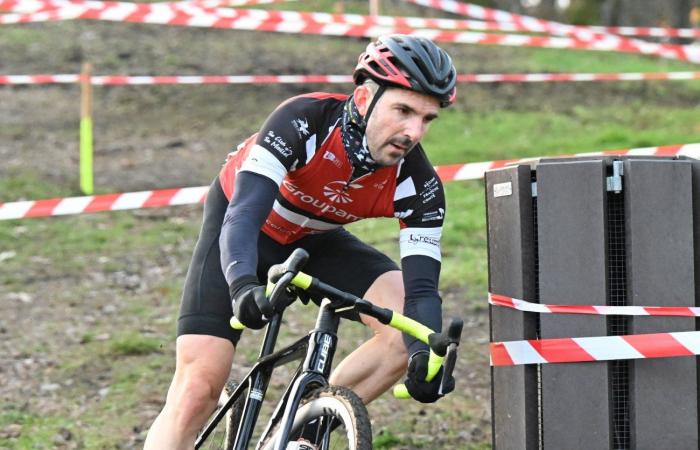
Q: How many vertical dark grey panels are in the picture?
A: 3